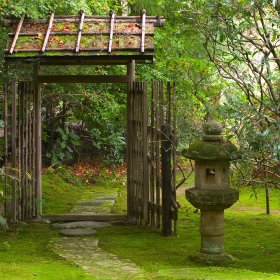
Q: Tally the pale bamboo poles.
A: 5